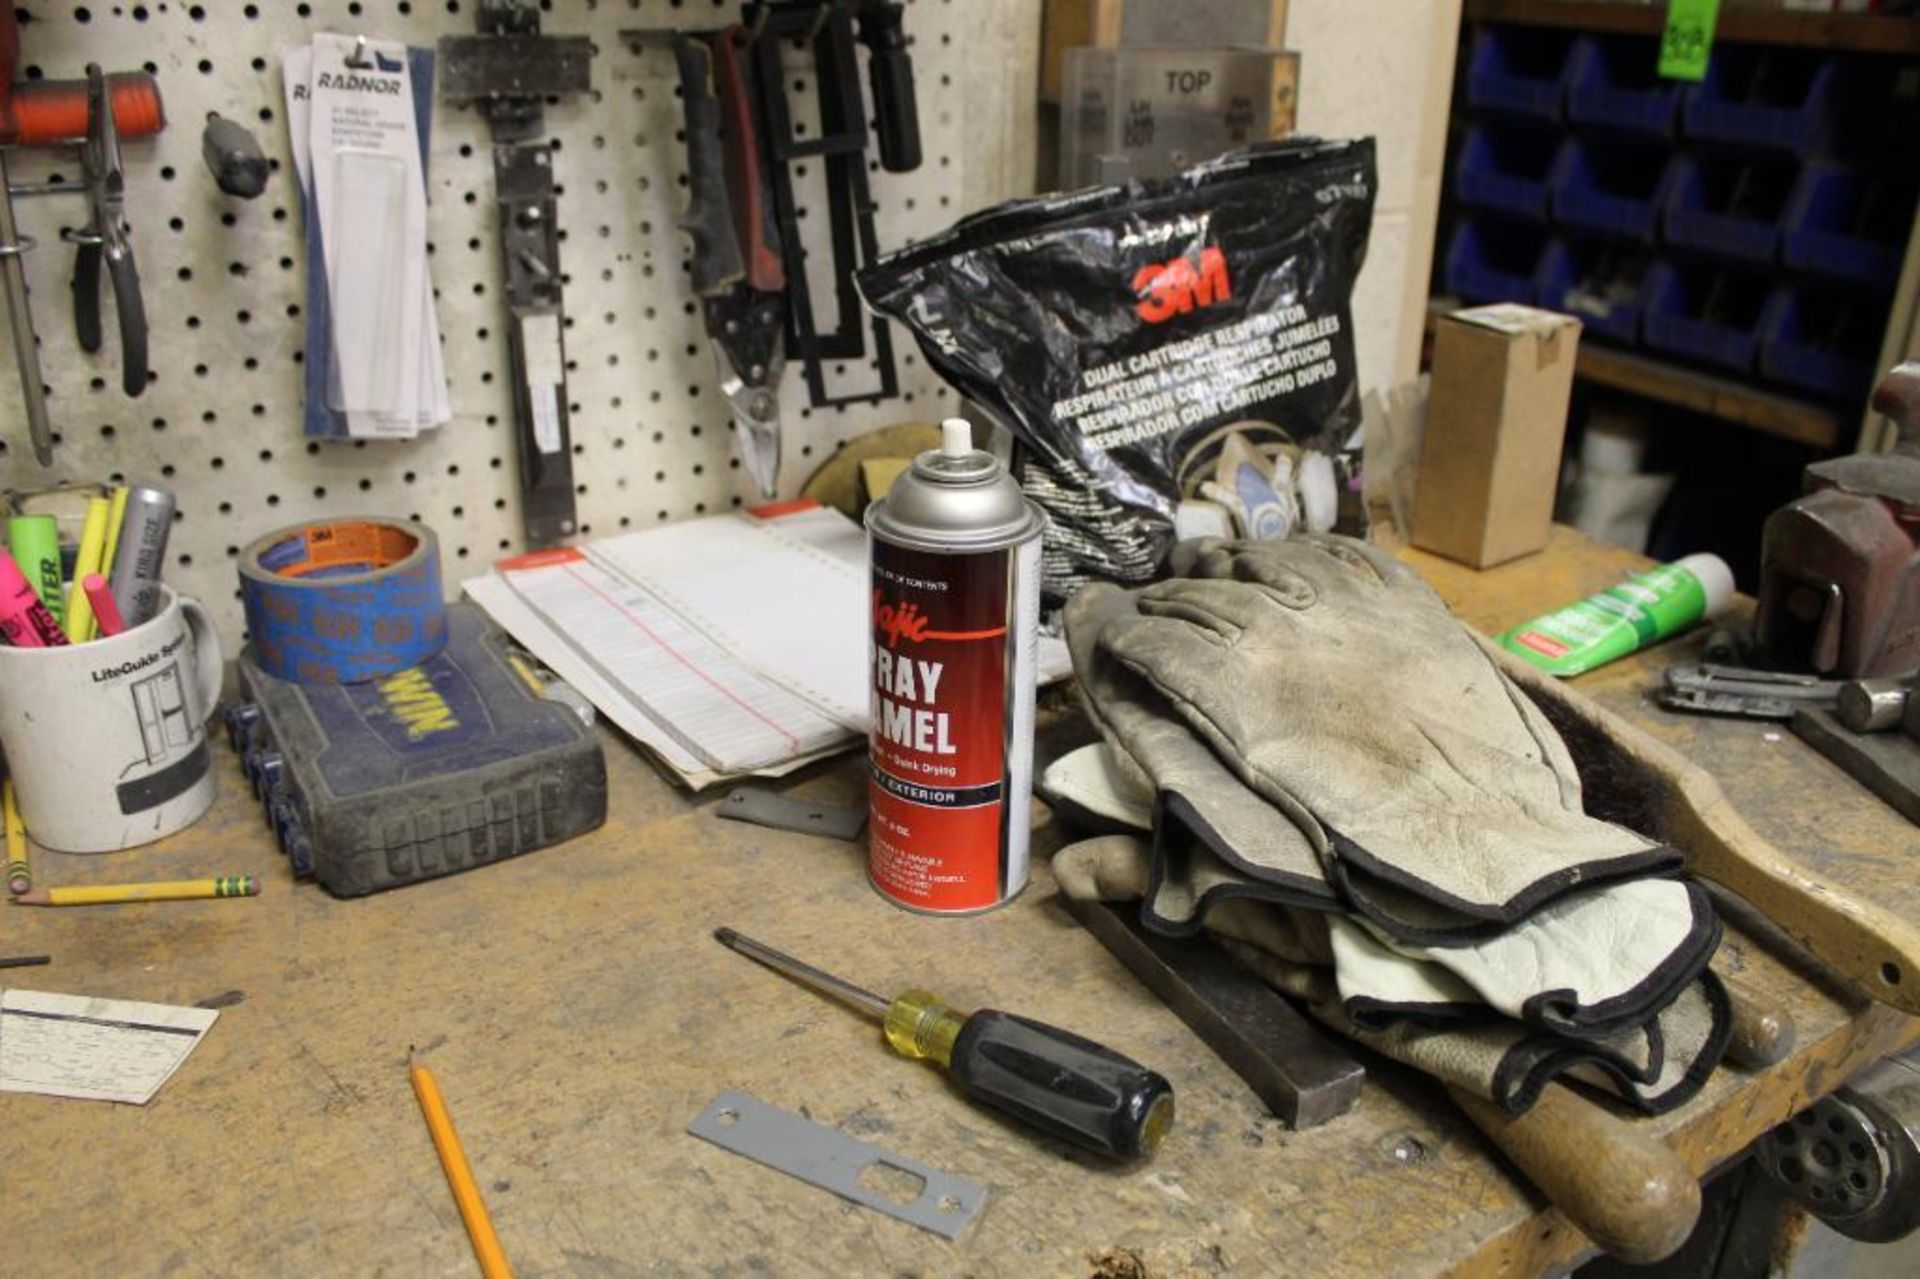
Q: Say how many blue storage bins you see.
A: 11